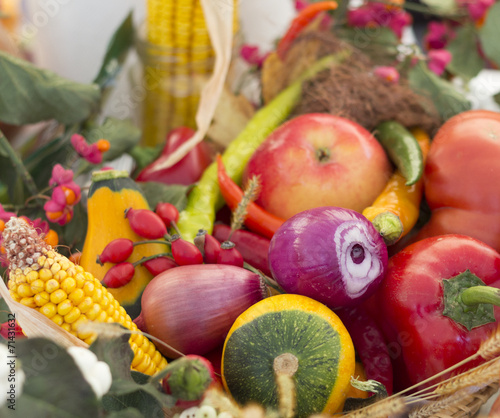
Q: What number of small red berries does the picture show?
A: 8